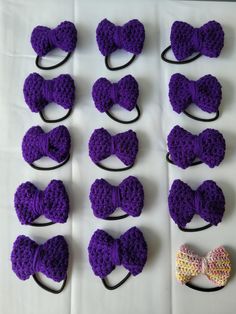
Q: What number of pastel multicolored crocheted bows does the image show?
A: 1